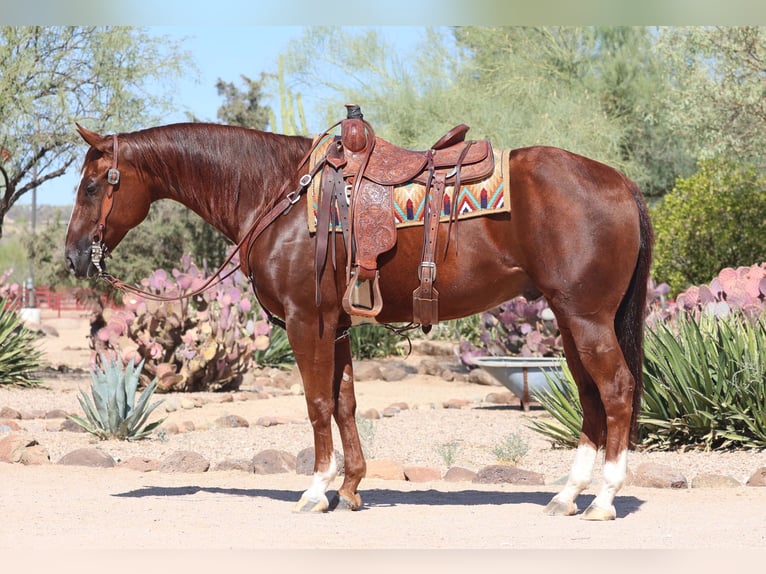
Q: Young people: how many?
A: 0